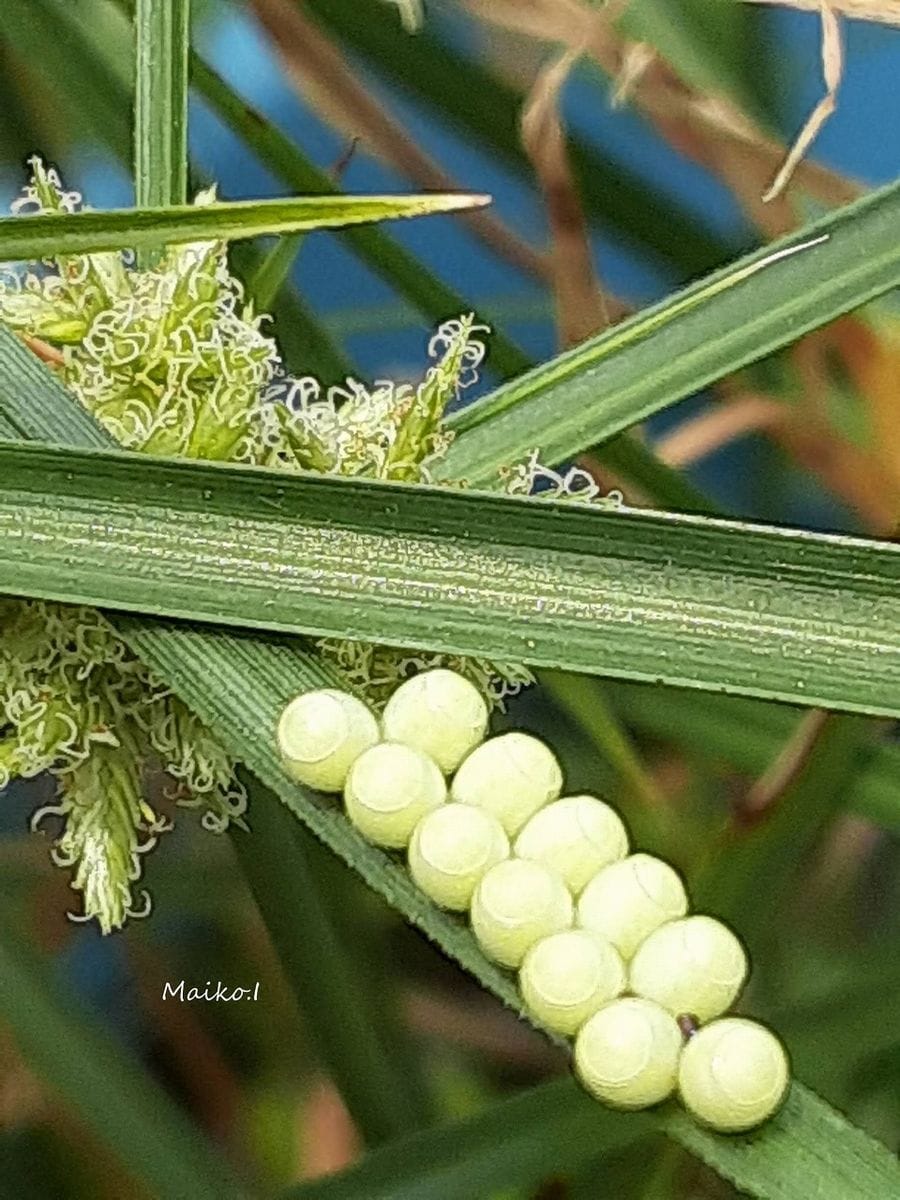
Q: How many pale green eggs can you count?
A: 12